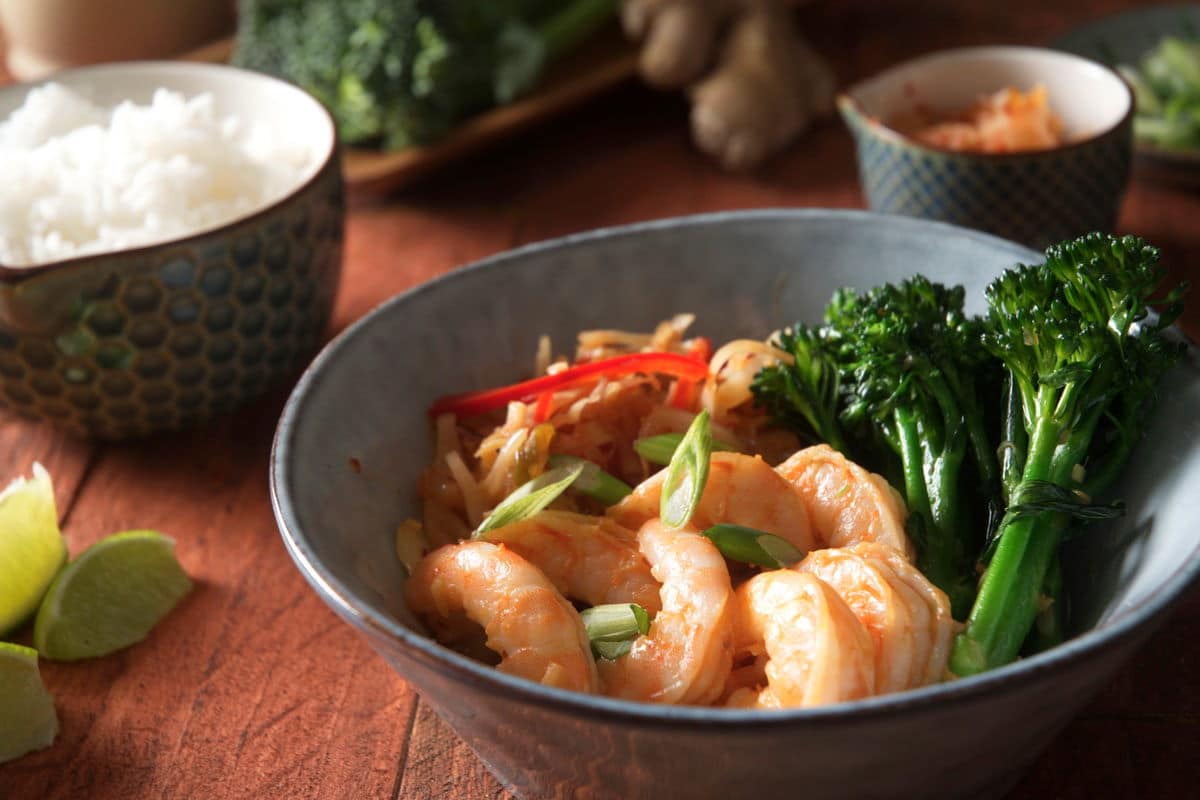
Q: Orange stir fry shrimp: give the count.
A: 7